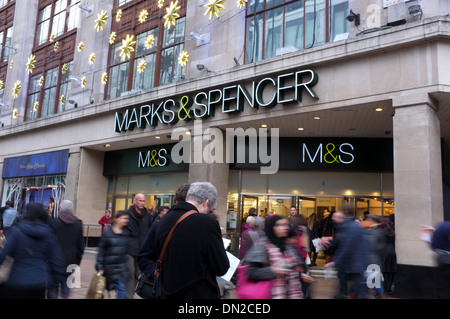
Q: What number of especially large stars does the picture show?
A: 4